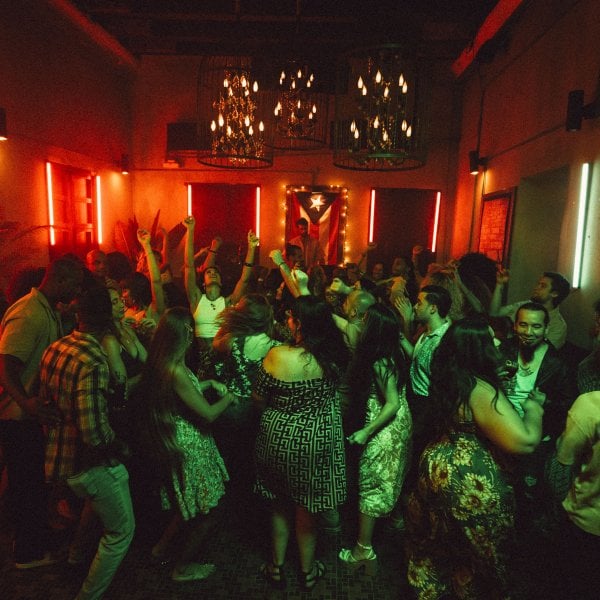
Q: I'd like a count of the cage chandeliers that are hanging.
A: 3